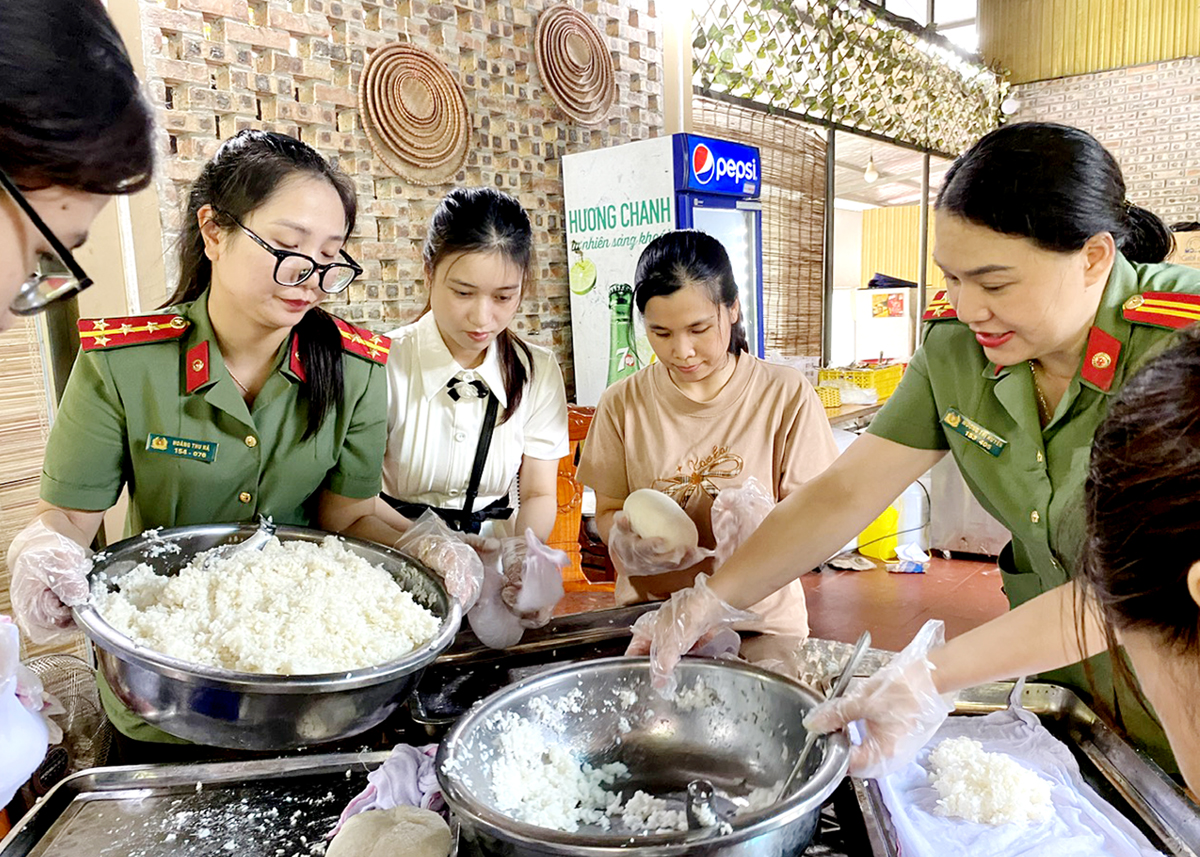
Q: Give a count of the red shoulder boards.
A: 4